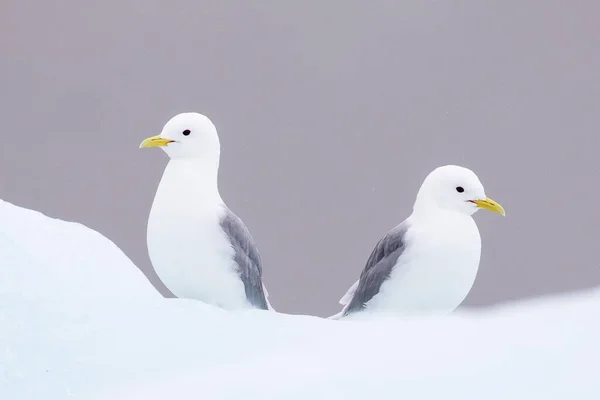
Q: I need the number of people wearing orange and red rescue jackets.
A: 0